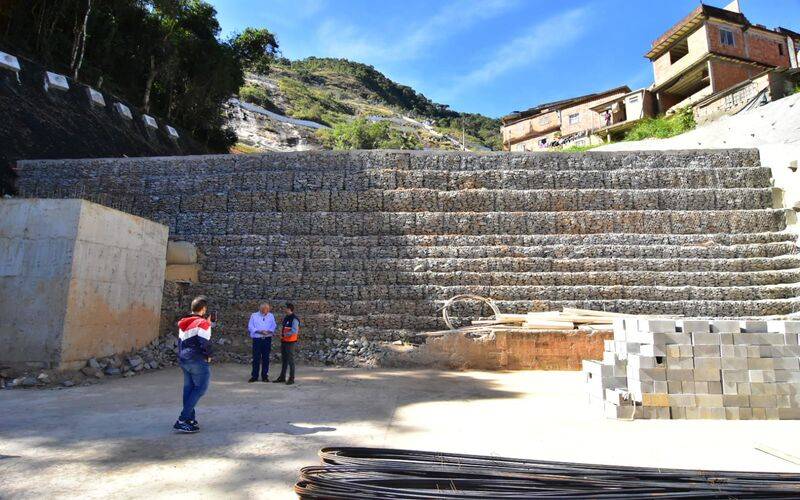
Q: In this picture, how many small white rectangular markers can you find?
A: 6